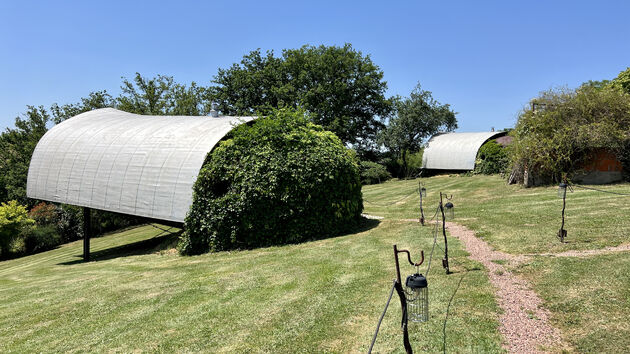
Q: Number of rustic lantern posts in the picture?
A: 4